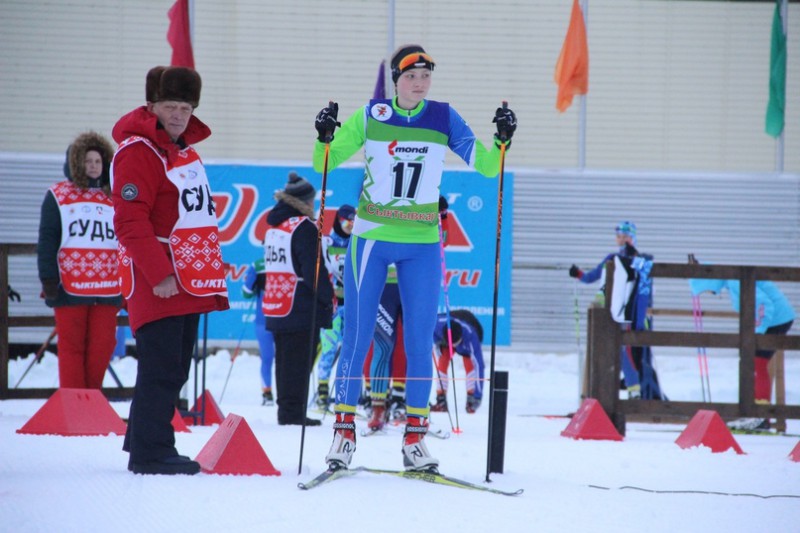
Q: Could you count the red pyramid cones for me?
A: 7